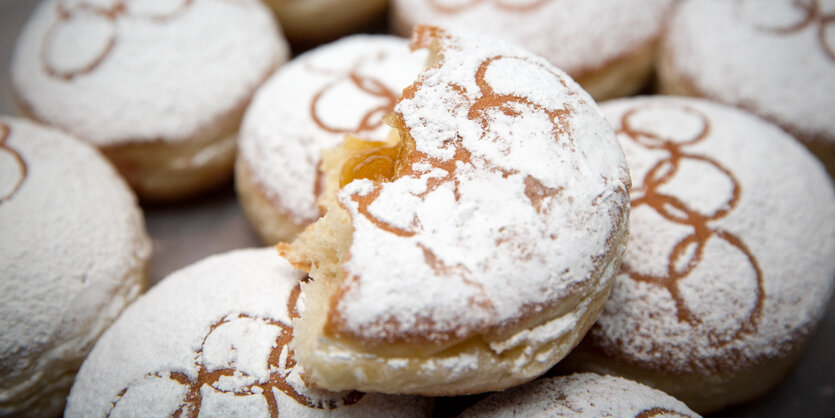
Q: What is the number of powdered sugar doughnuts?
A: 10